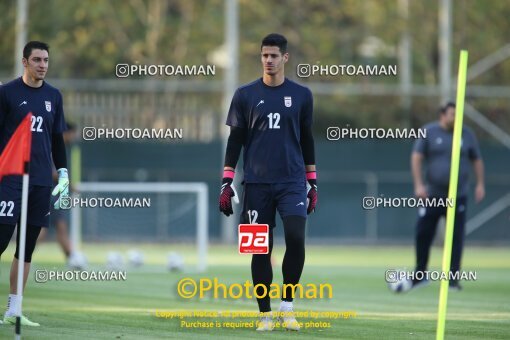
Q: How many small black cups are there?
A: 0